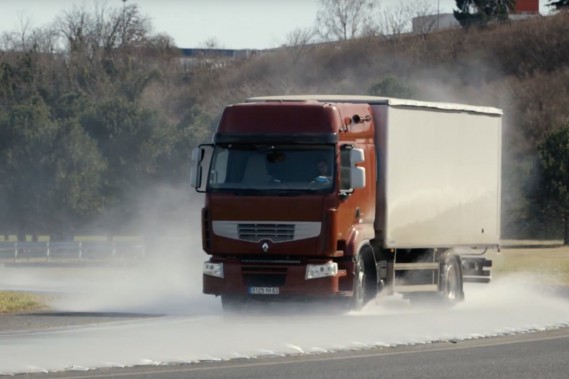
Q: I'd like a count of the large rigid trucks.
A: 1